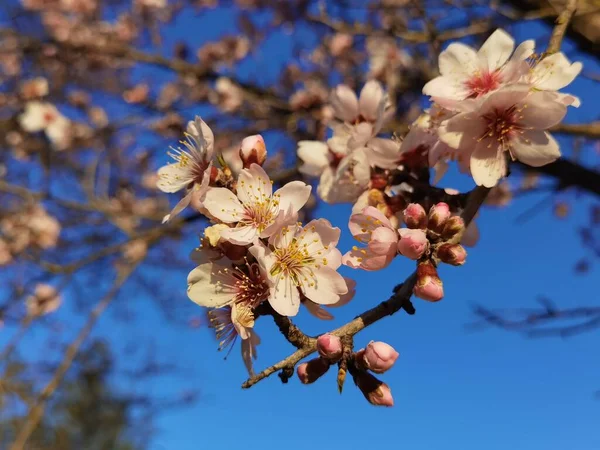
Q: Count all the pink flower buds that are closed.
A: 11